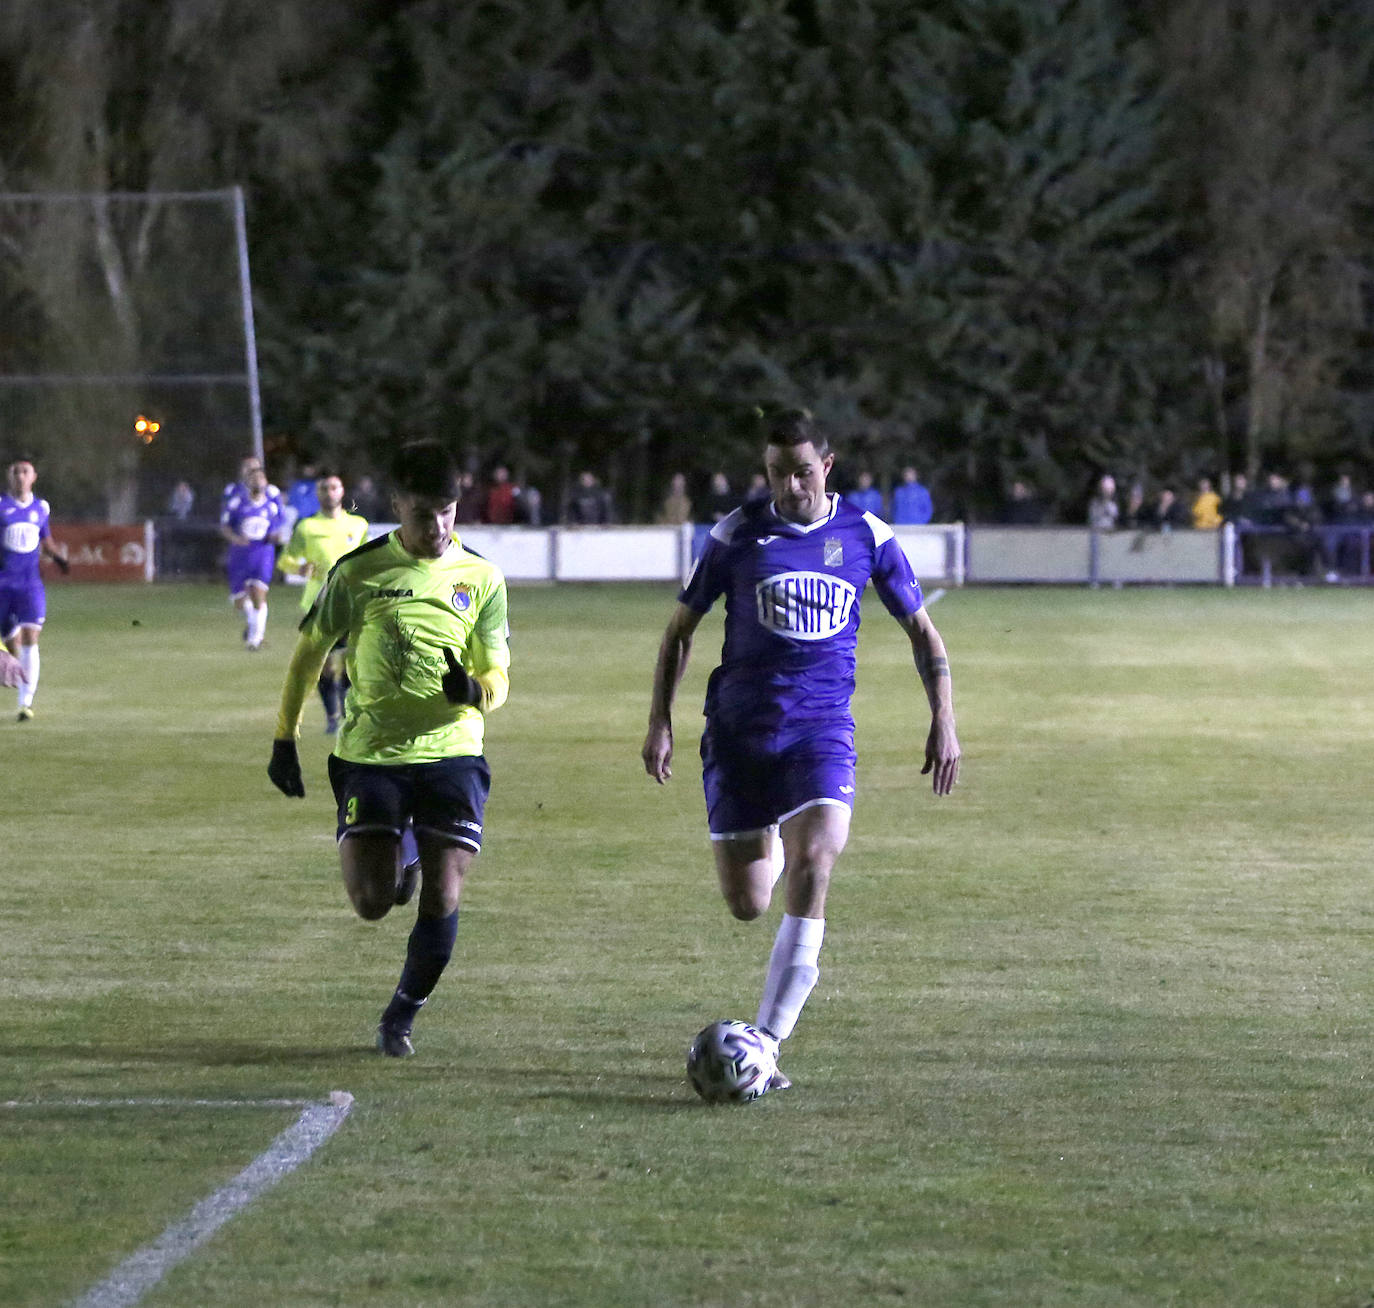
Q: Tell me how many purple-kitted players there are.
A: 4